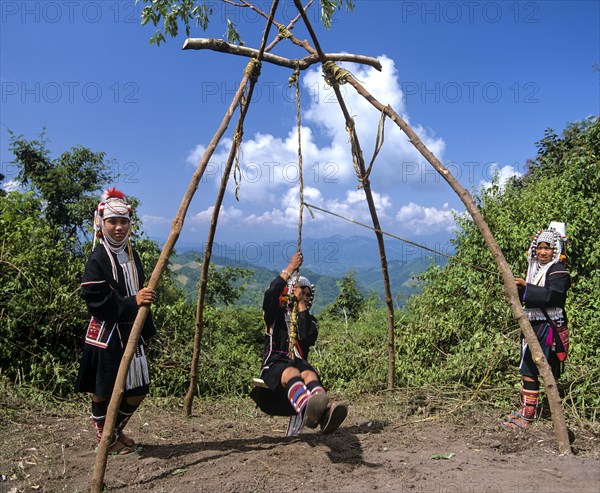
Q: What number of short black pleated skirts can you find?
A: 3